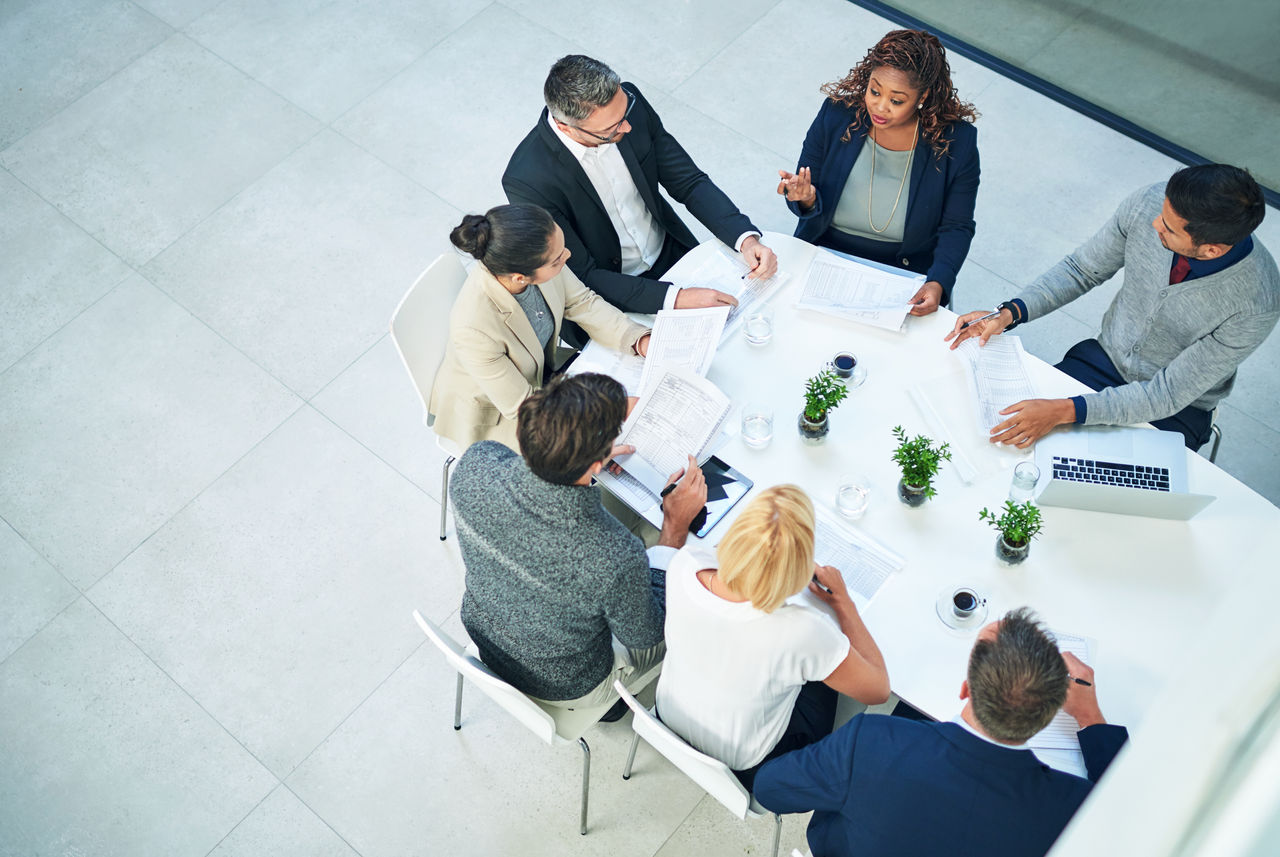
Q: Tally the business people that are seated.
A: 7